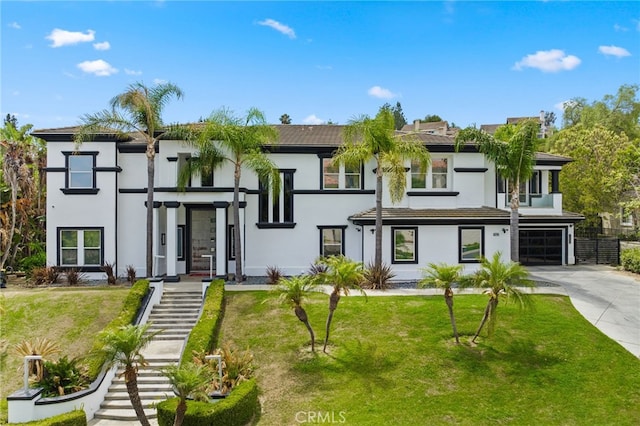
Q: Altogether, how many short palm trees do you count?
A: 6